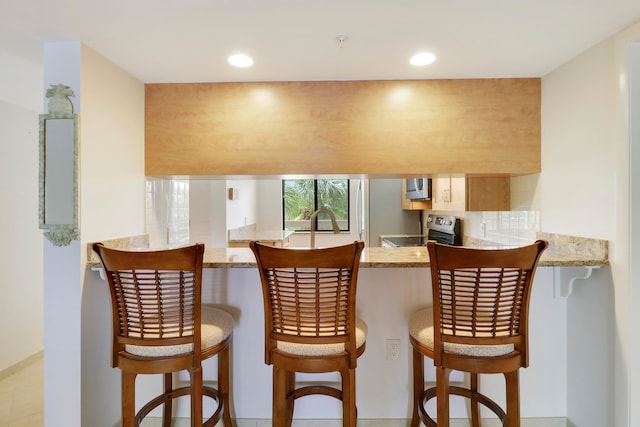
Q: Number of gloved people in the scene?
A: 0